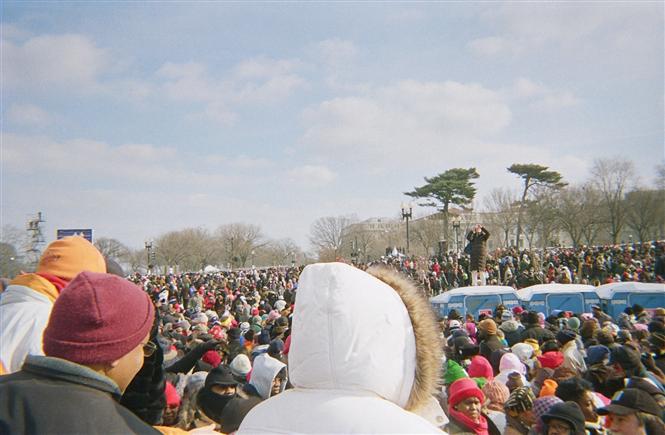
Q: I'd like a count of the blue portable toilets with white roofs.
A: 3